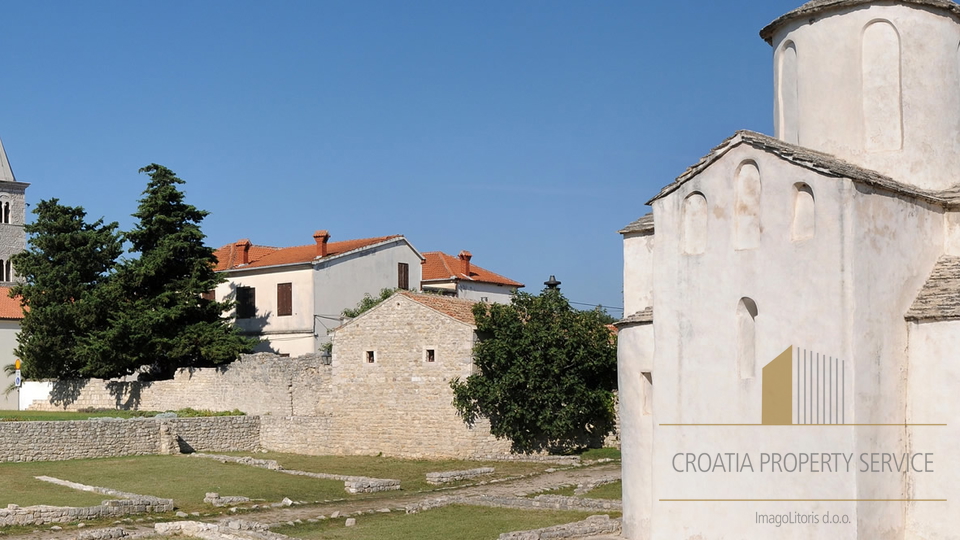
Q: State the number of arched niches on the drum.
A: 2